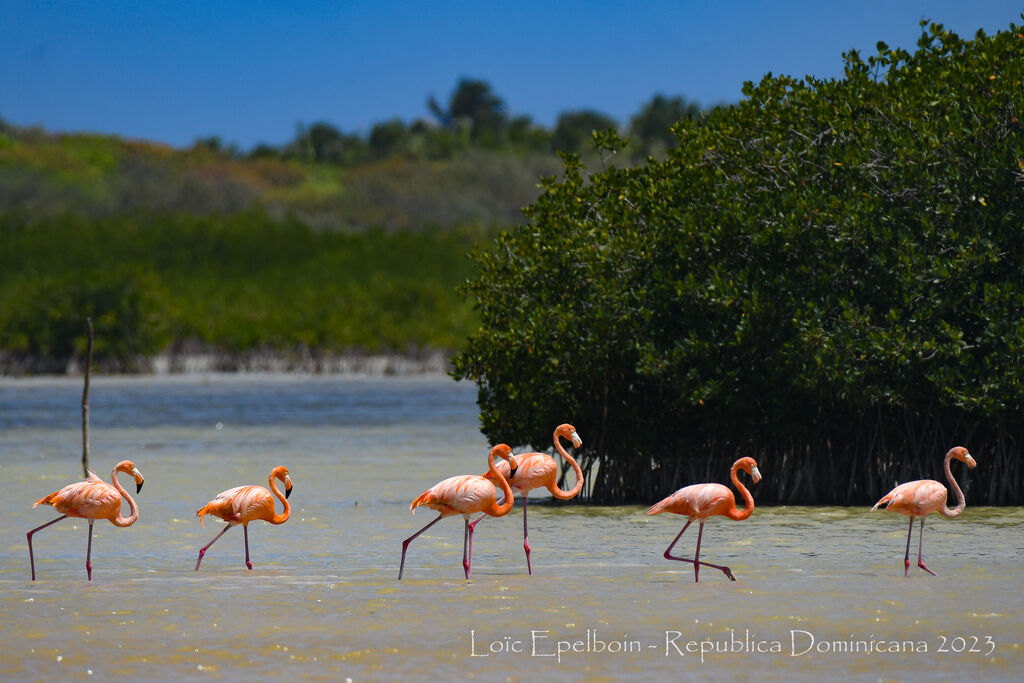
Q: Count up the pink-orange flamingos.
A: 6